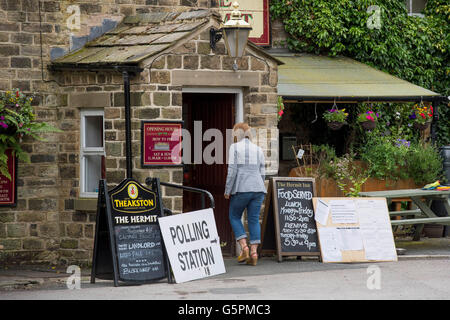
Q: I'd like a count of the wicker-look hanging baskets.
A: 3